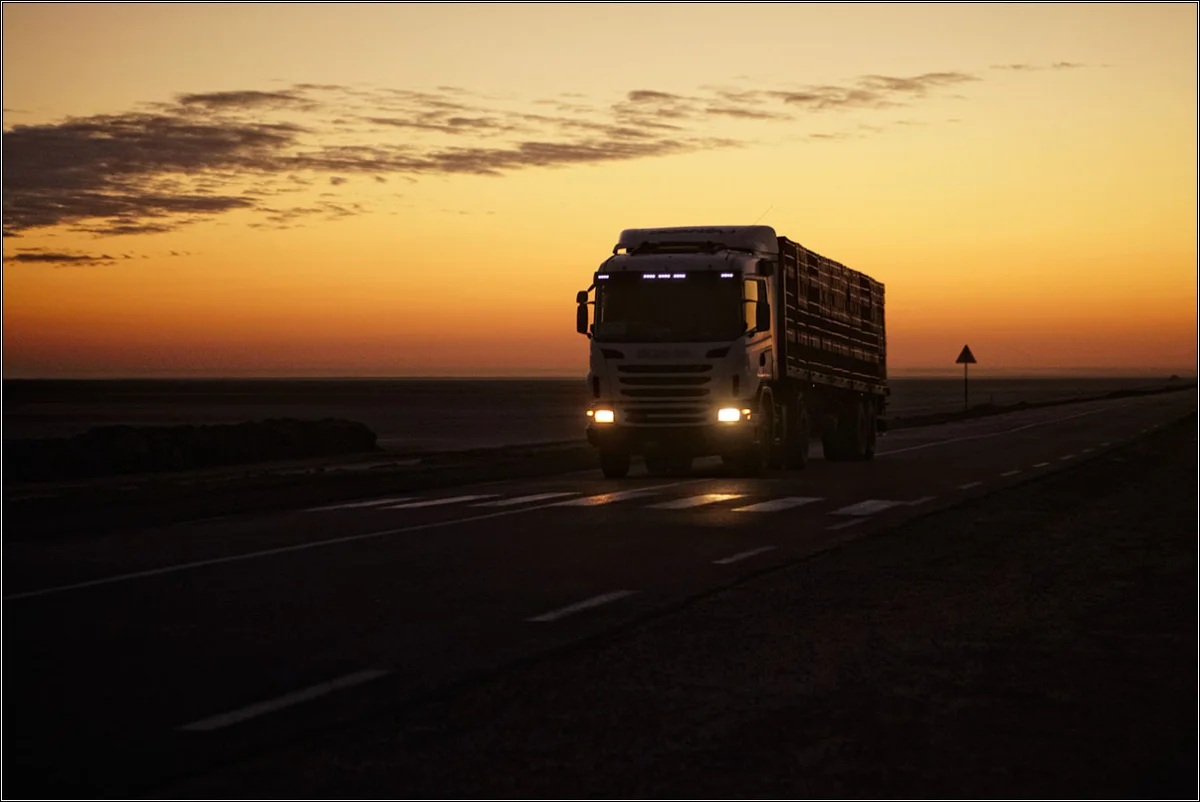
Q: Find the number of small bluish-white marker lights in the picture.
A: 5